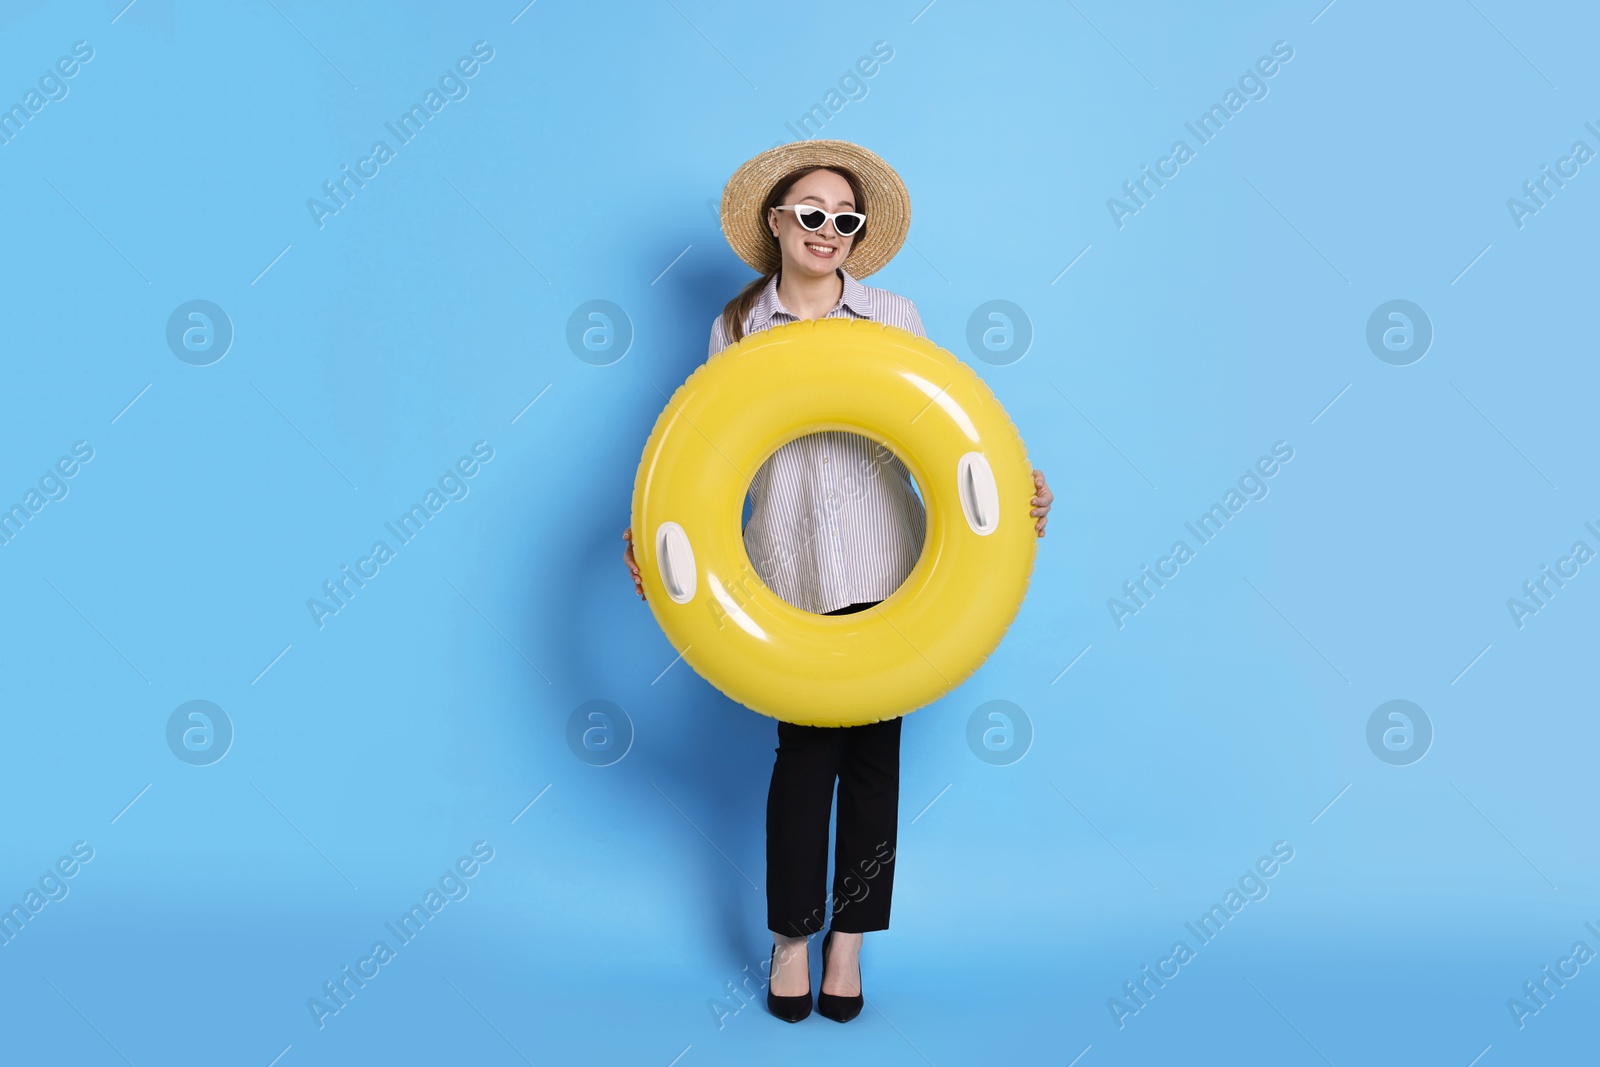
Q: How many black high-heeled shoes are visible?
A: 2